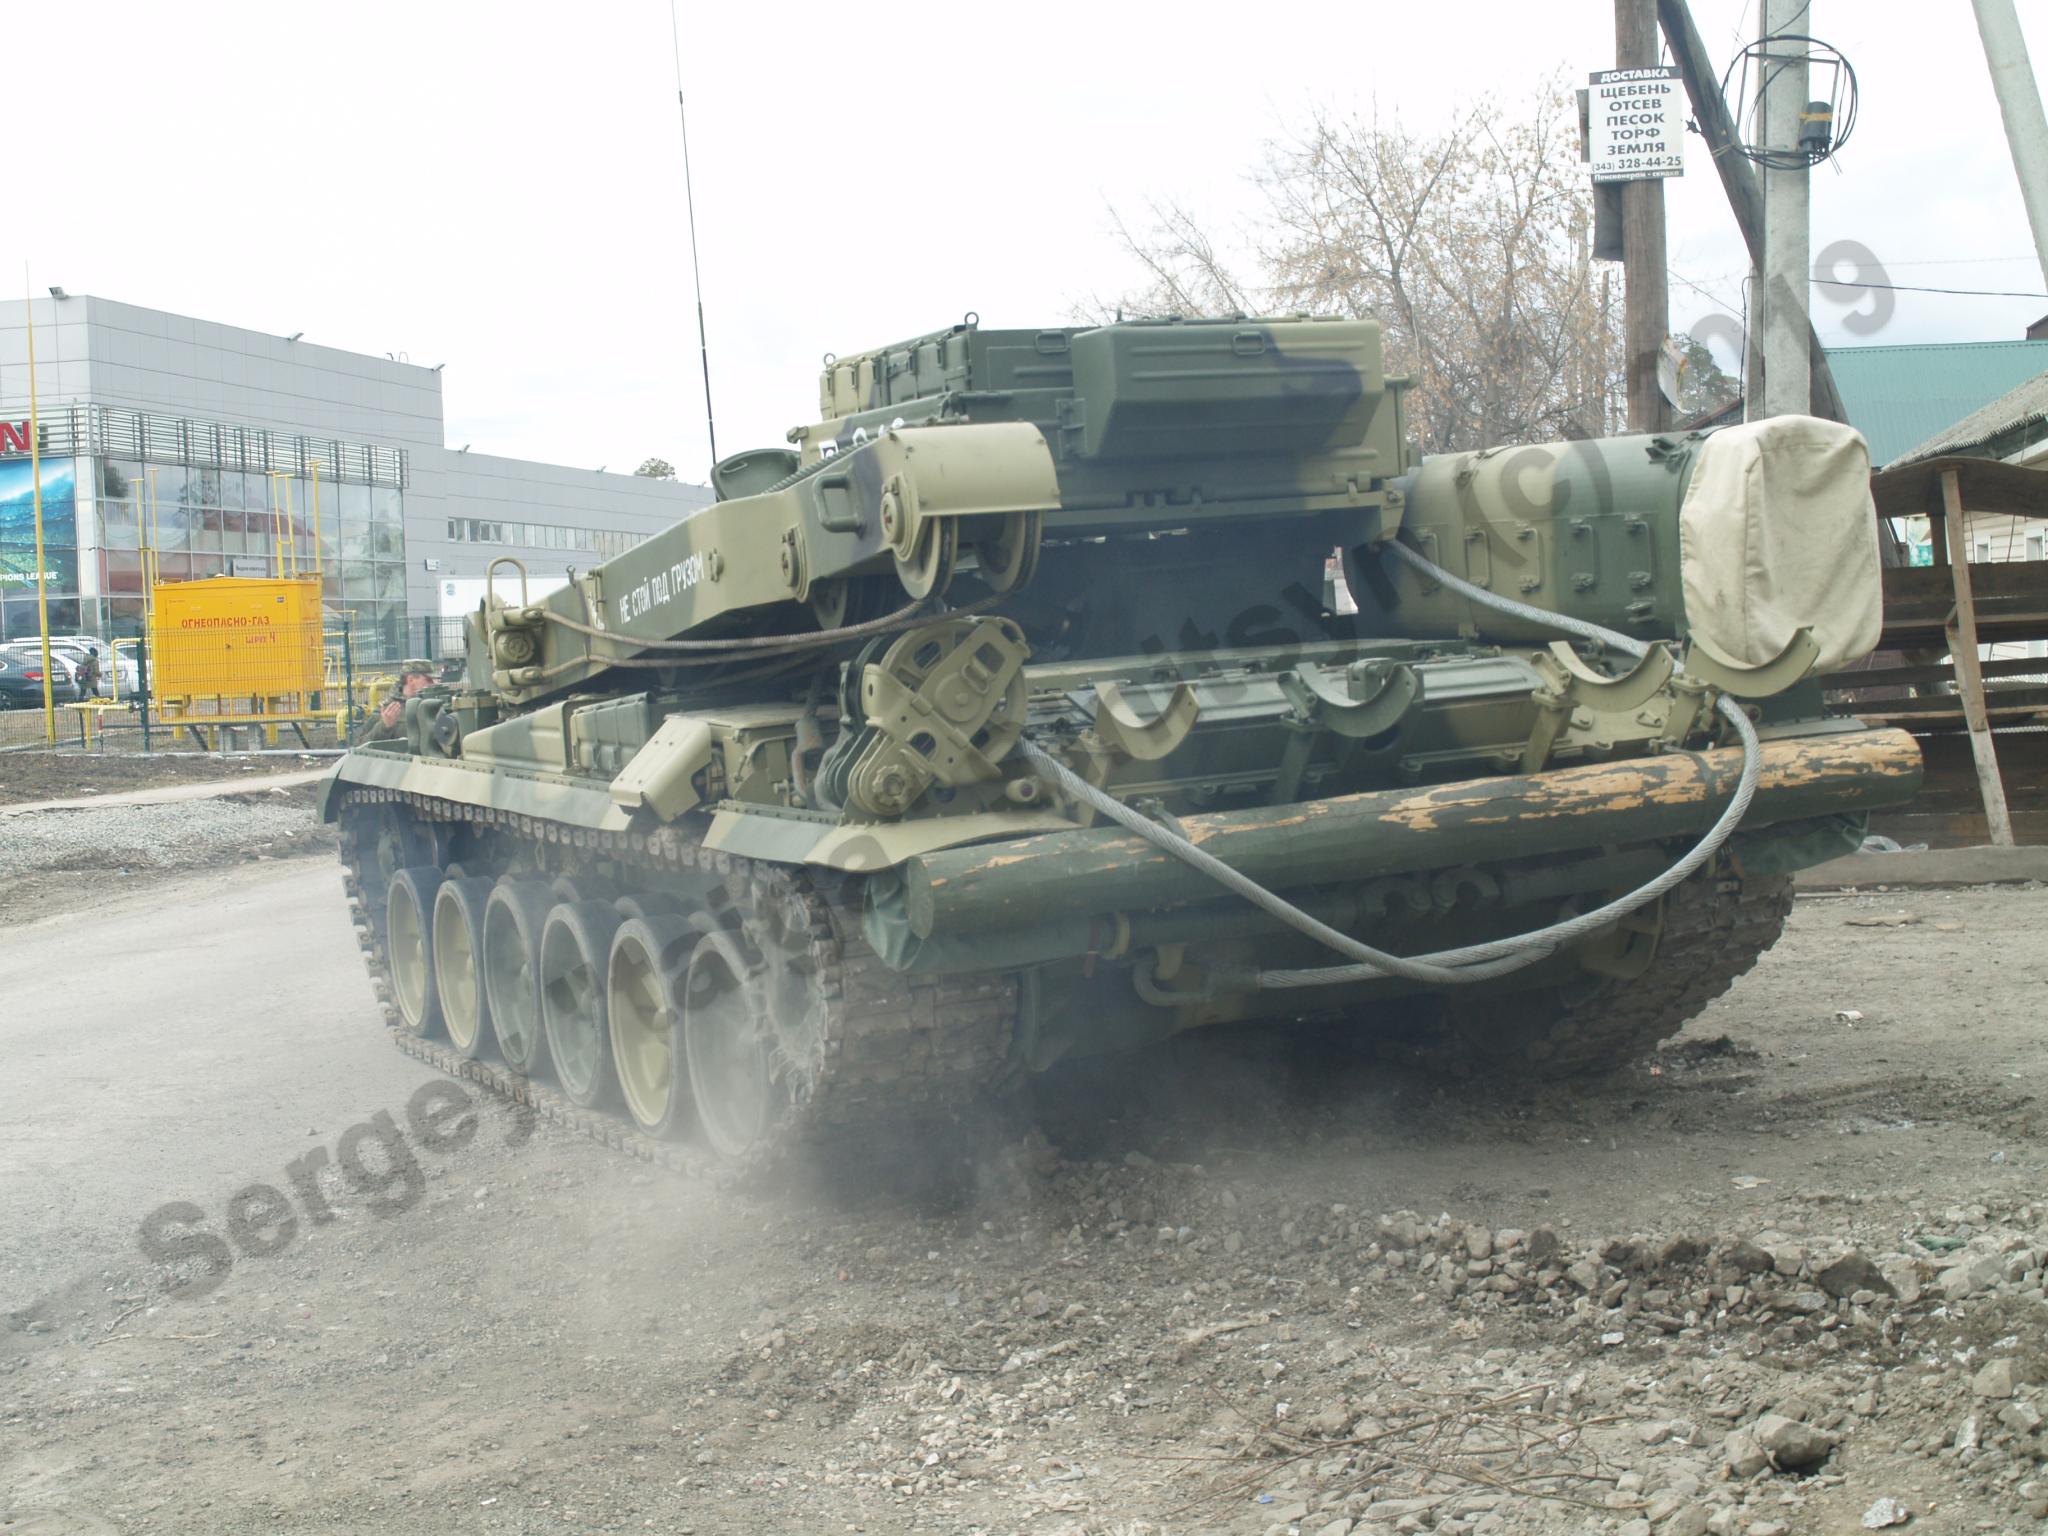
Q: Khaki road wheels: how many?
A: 3